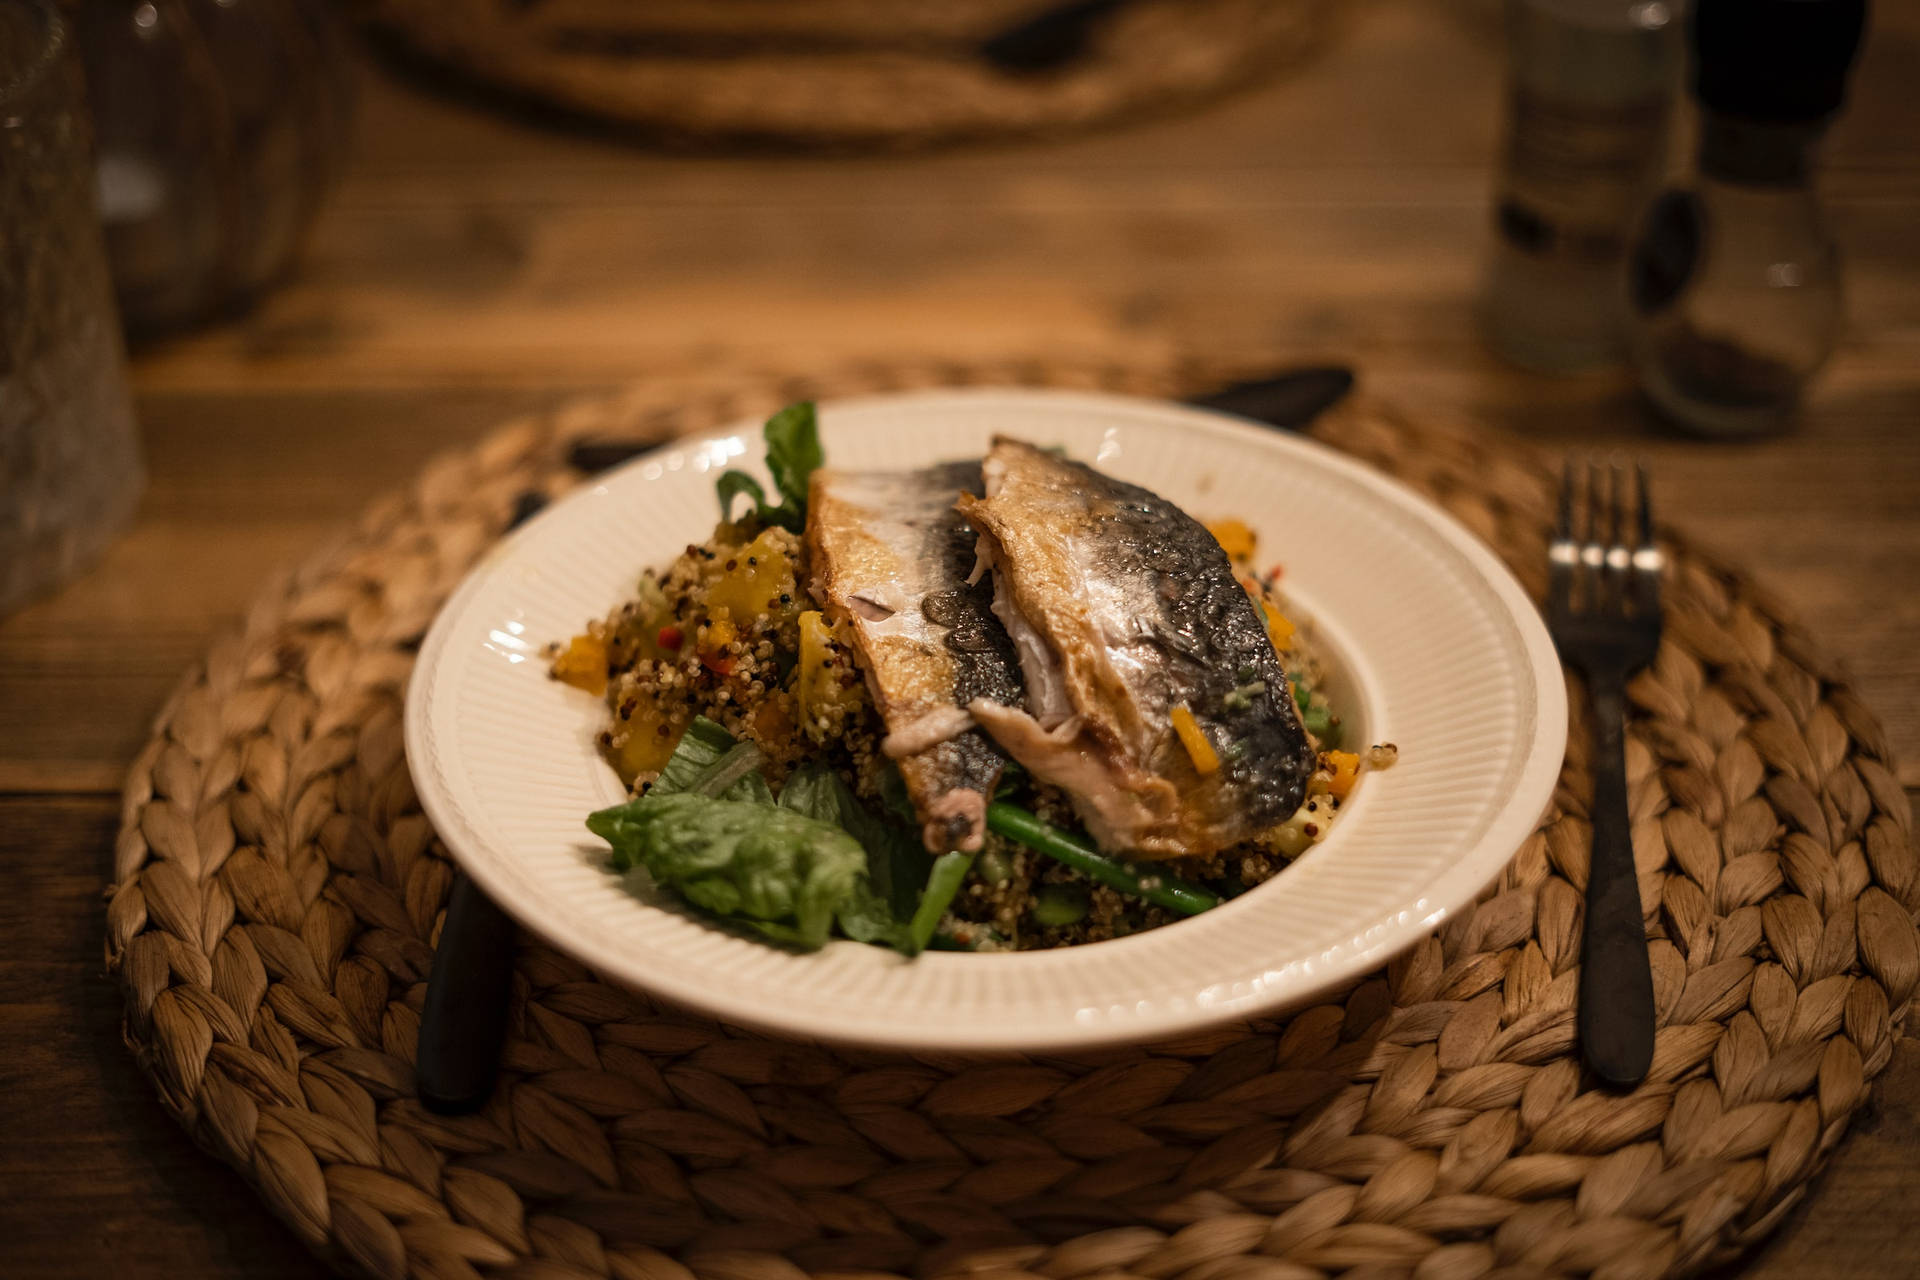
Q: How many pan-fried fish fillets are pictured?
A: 2